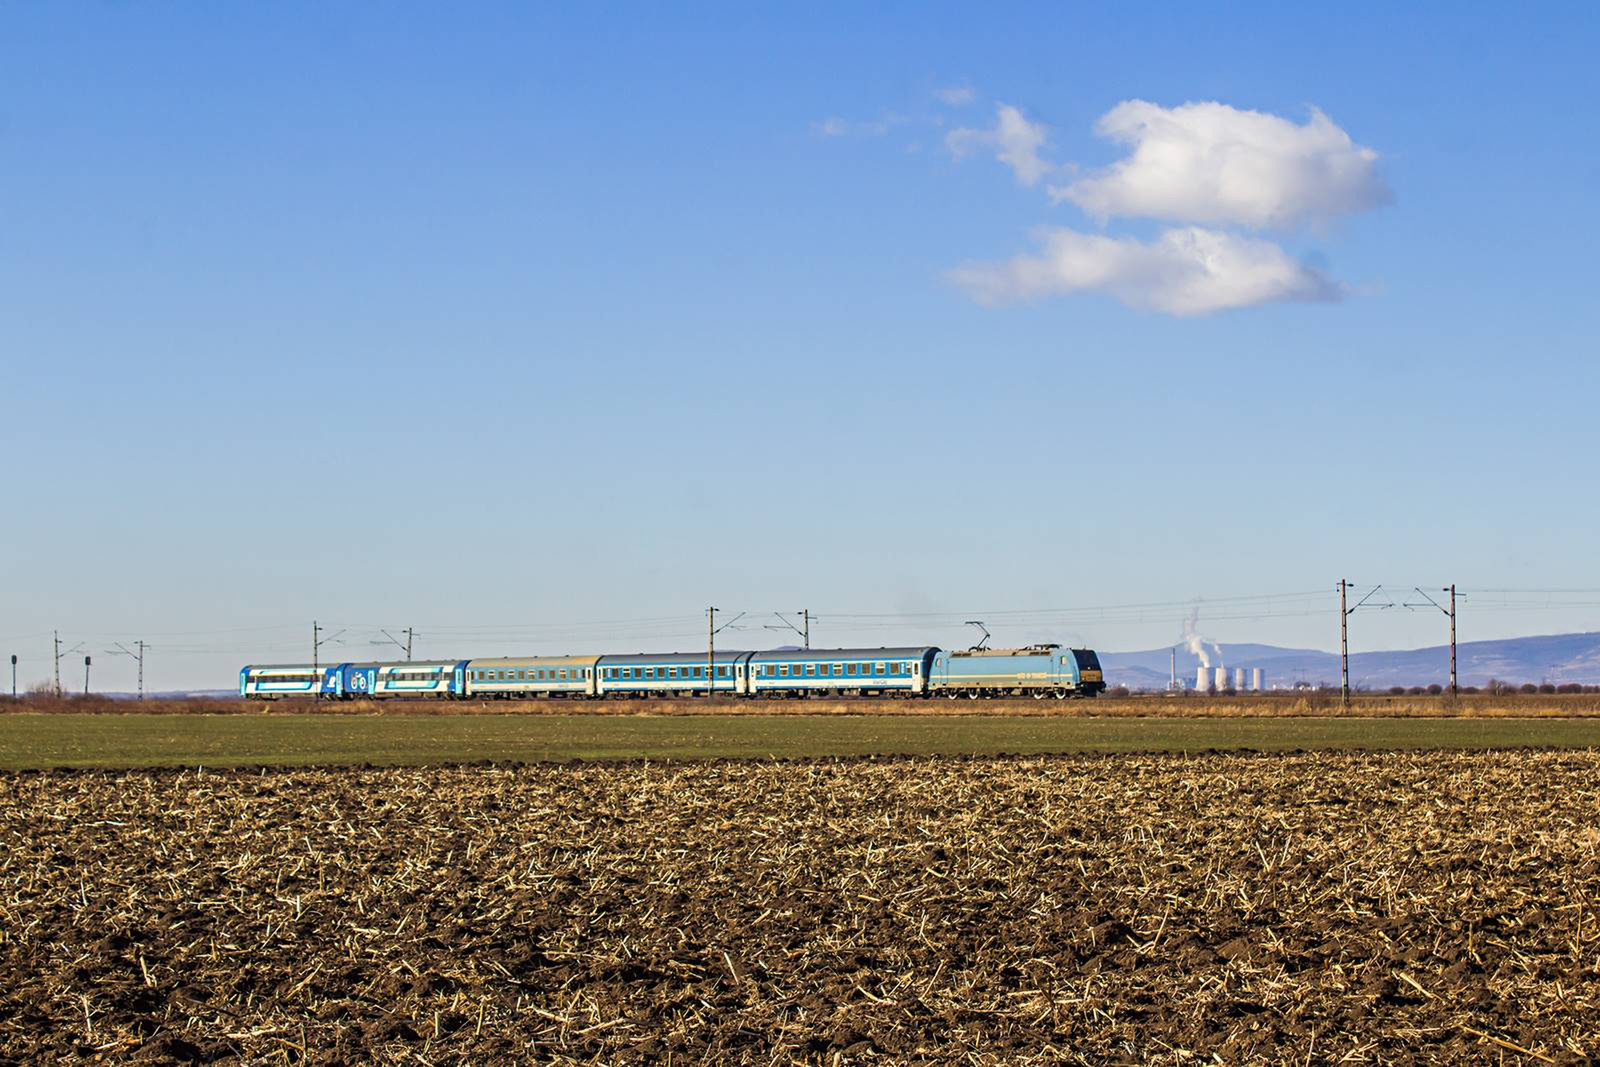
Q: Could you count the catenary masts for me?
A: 8